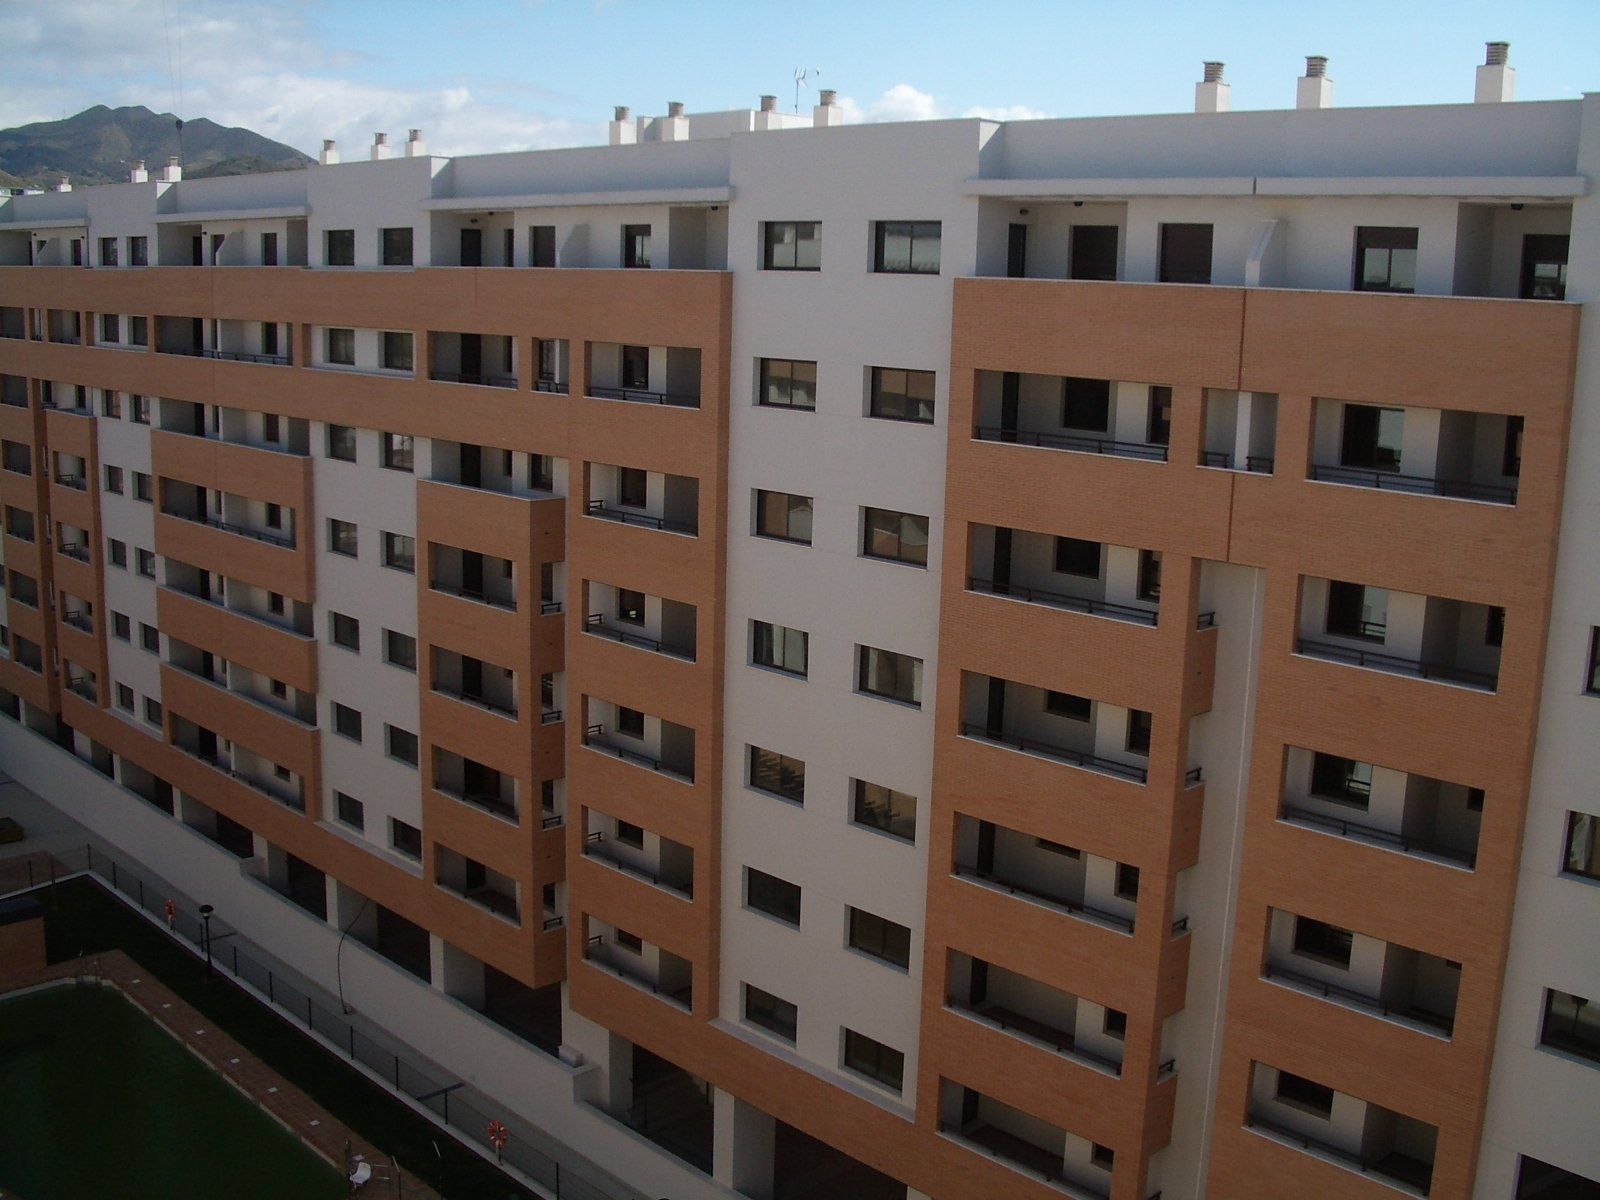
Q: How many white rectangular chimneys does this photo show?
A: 13